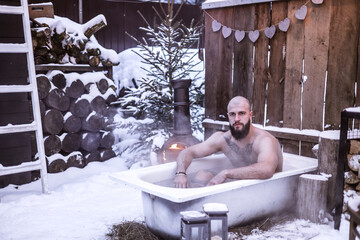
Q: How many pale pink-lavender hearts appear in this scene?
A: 8